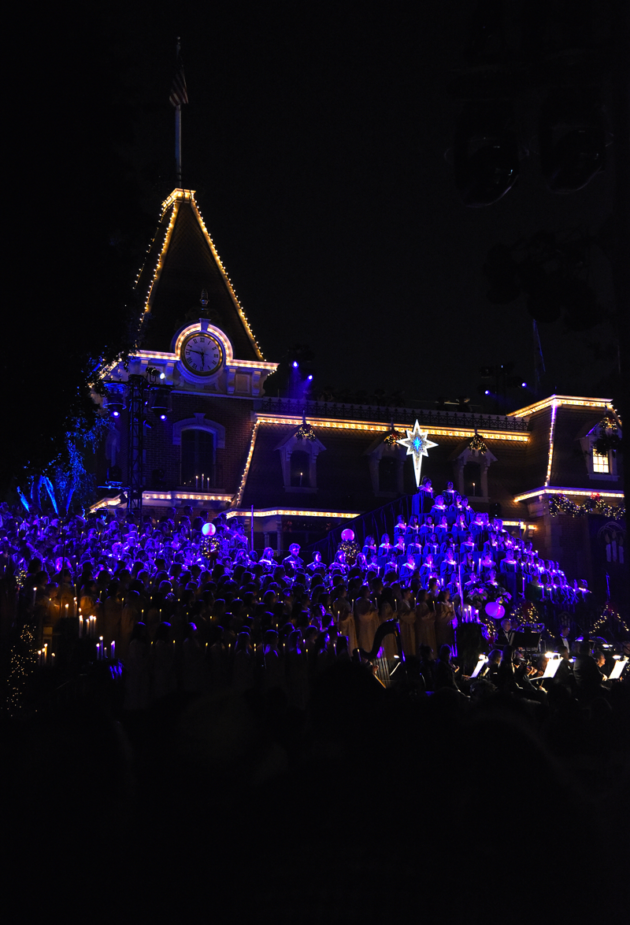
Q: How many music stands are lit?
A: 3